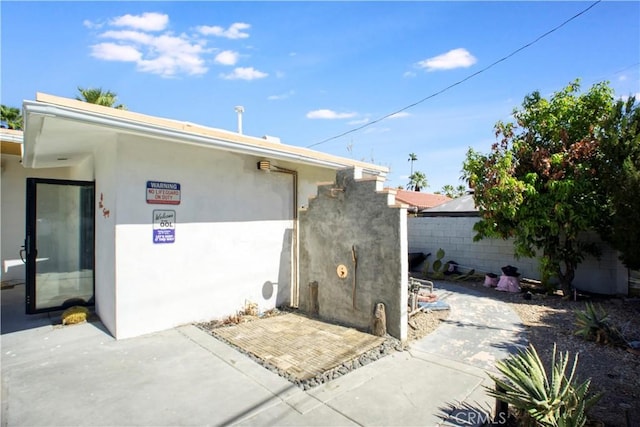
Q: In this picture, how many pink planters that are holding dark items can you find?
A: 2